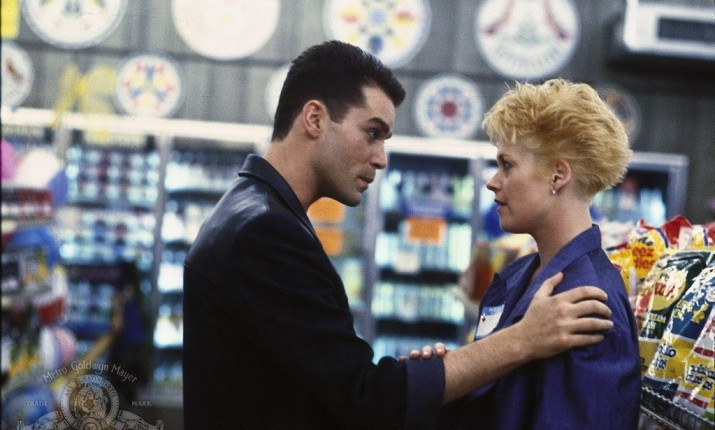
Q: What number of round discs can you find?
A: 9